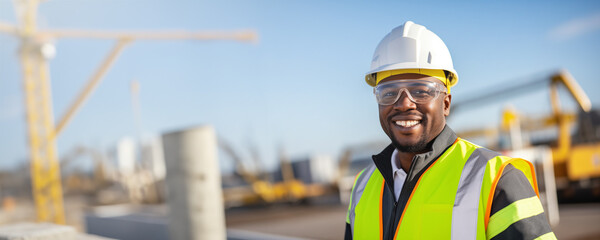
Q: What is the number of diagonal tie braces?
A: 1